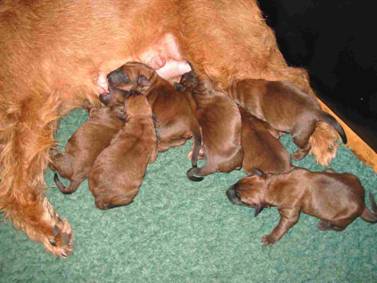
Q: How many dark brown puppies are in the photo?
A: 7